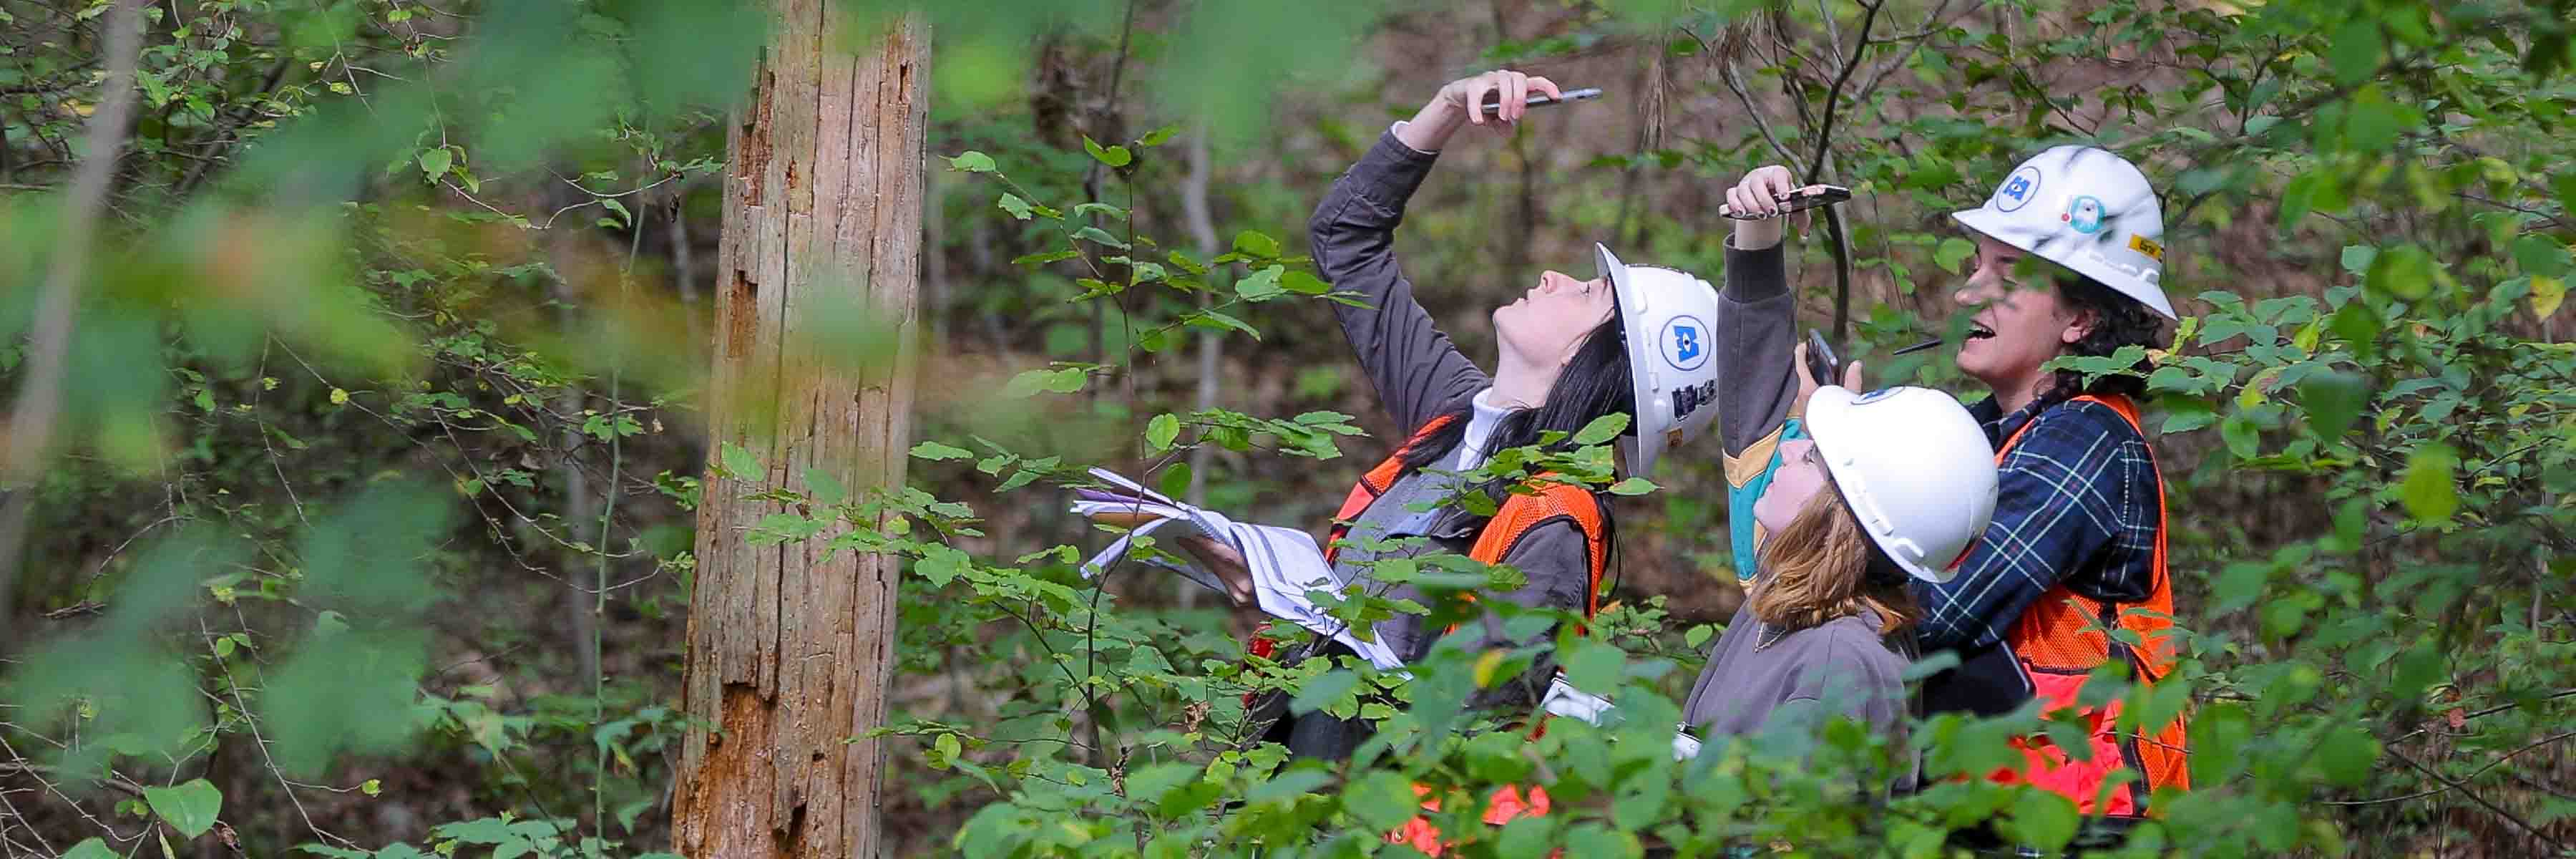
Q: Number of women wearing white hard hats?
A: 3